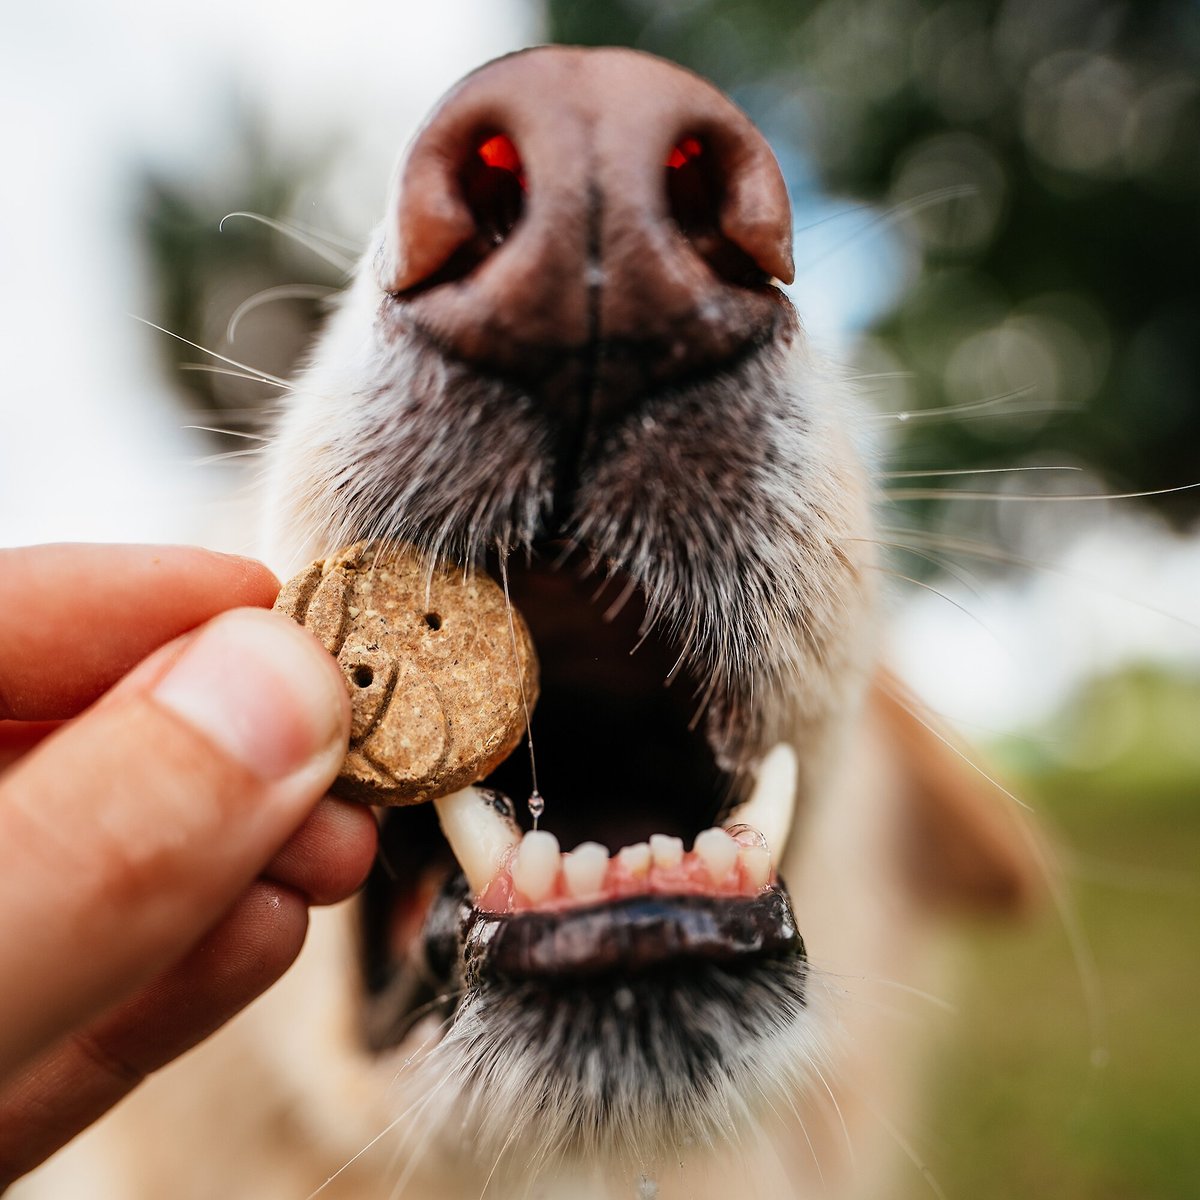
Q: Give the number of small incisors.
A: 6